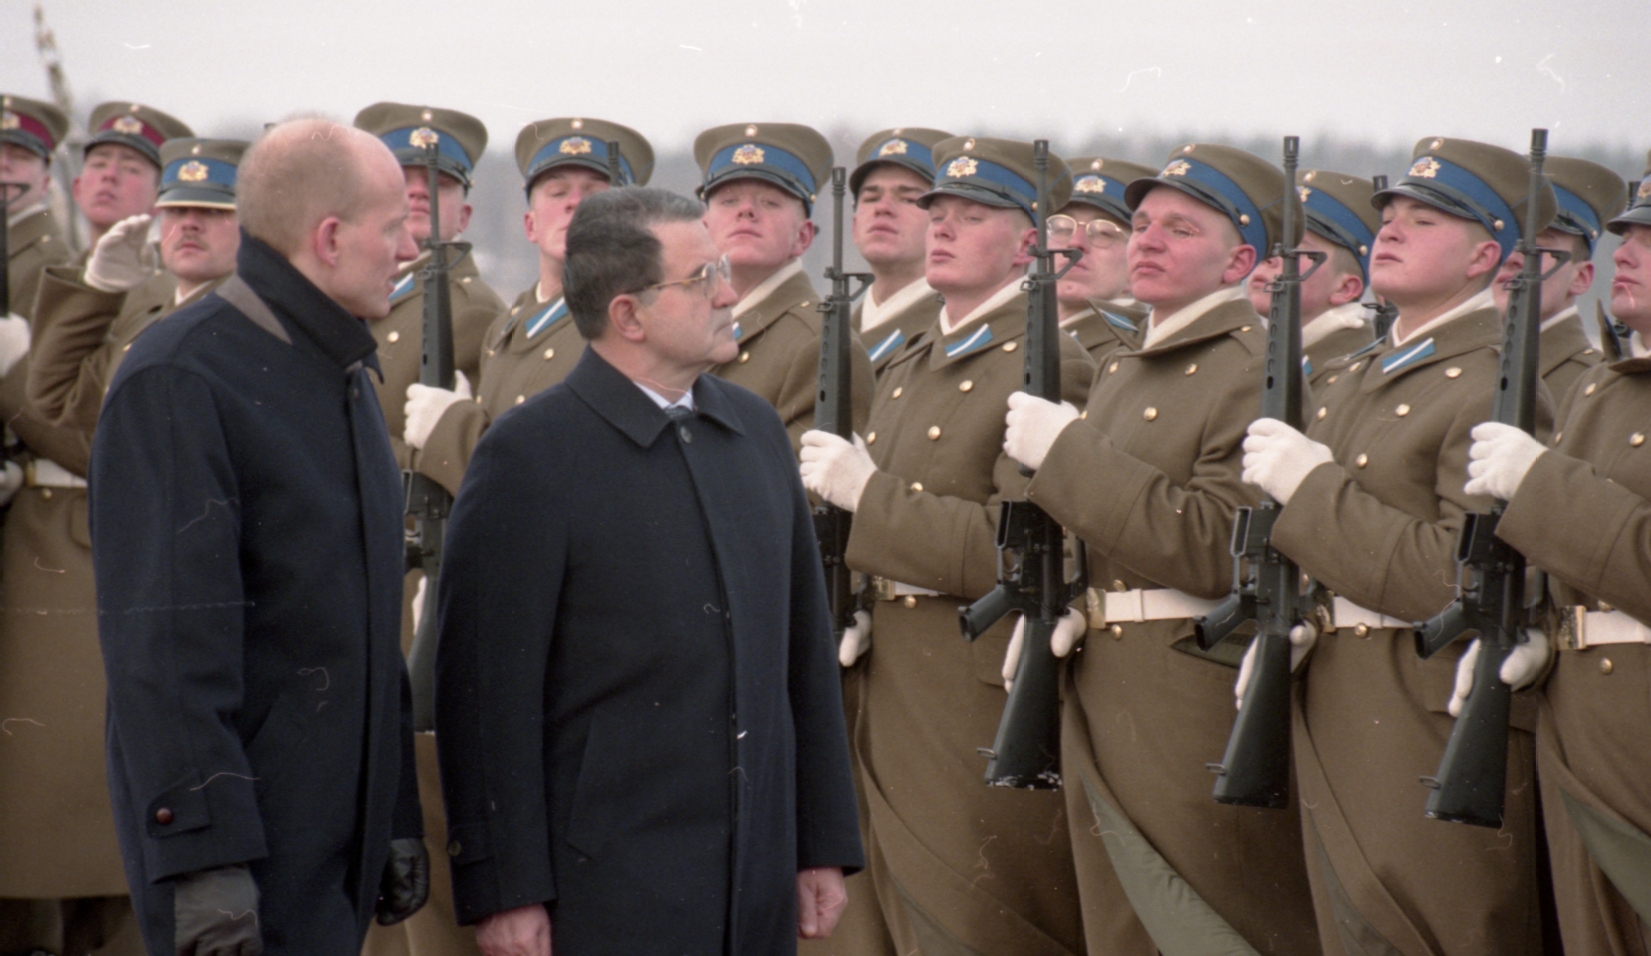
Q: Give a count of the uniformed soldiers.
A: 14